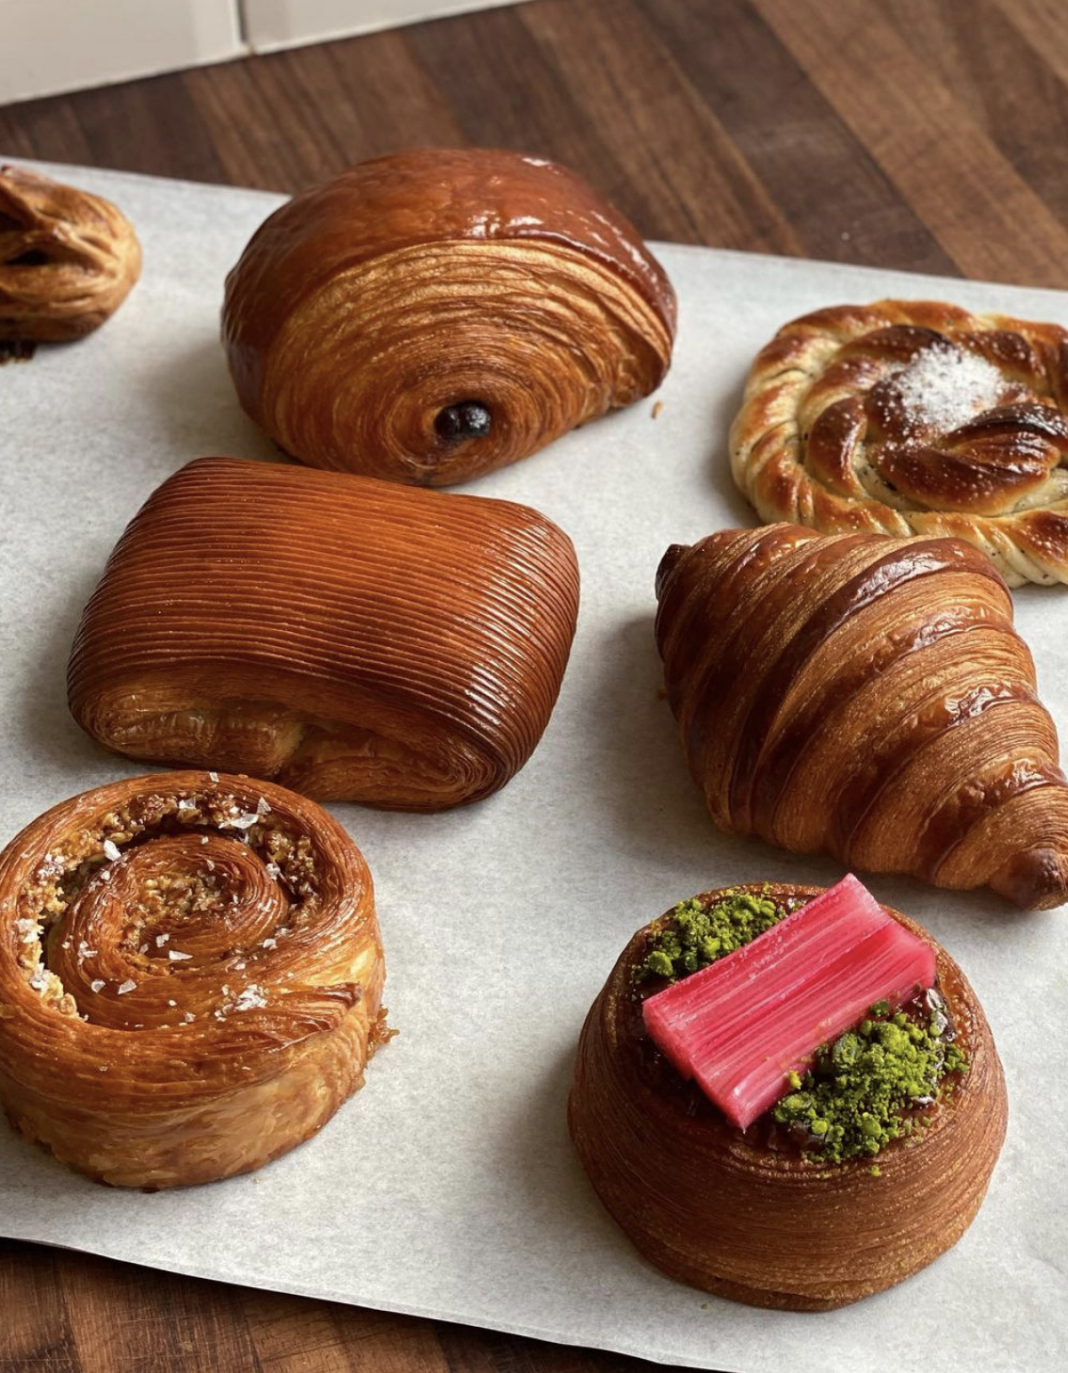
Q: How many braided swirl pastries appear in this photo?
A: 1